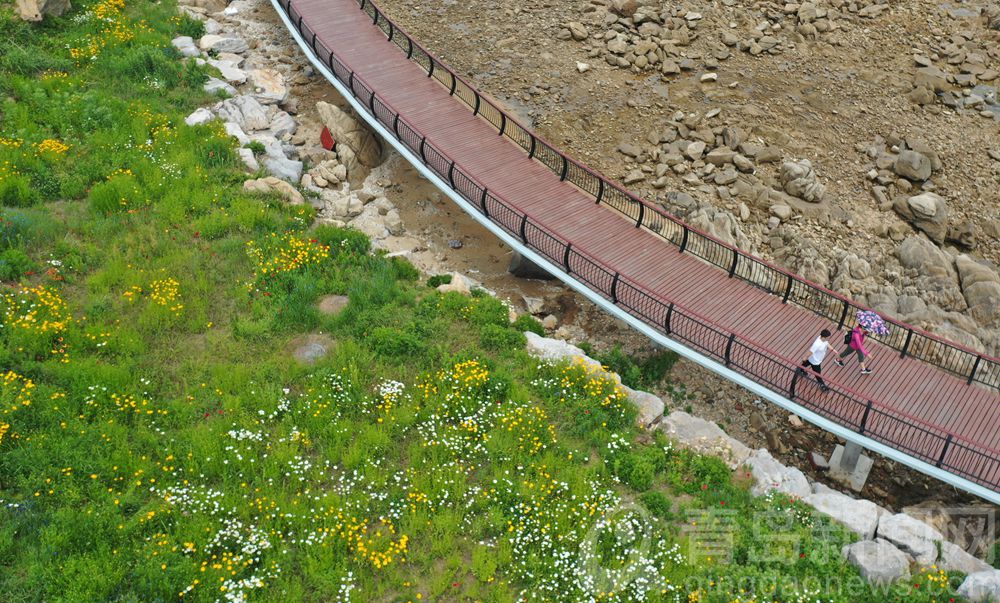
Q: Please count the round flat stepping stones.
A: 2